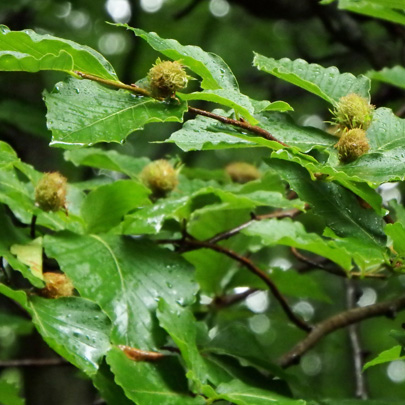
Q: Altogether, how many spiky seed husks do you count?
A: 7